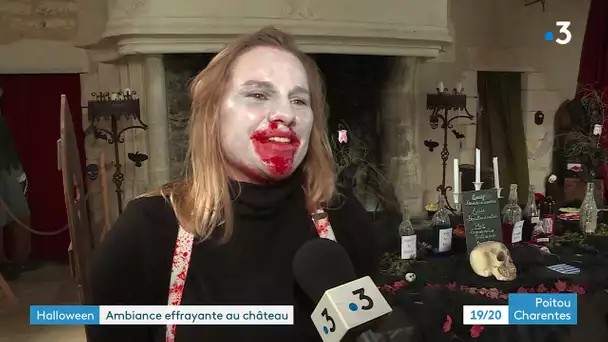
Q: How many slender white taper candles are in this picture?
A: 3